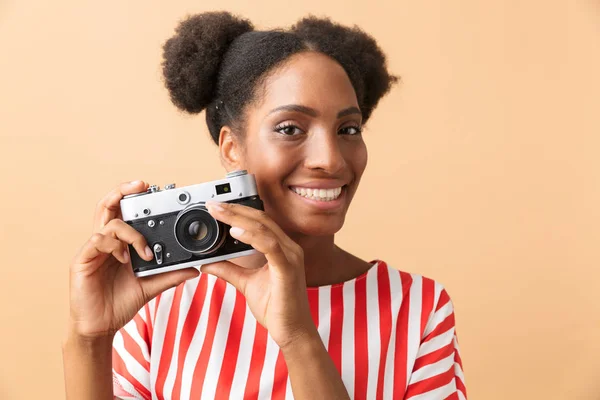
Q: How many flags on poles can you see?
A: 0